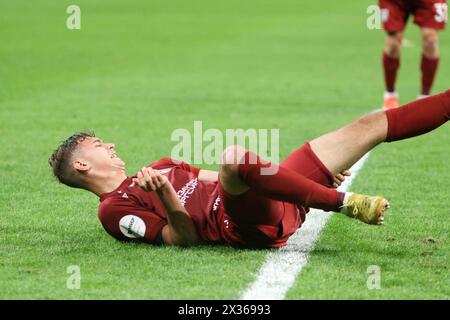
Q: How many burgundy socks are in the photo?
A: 4